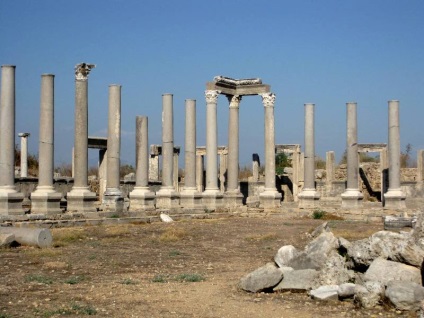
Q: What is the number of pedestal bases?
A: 13